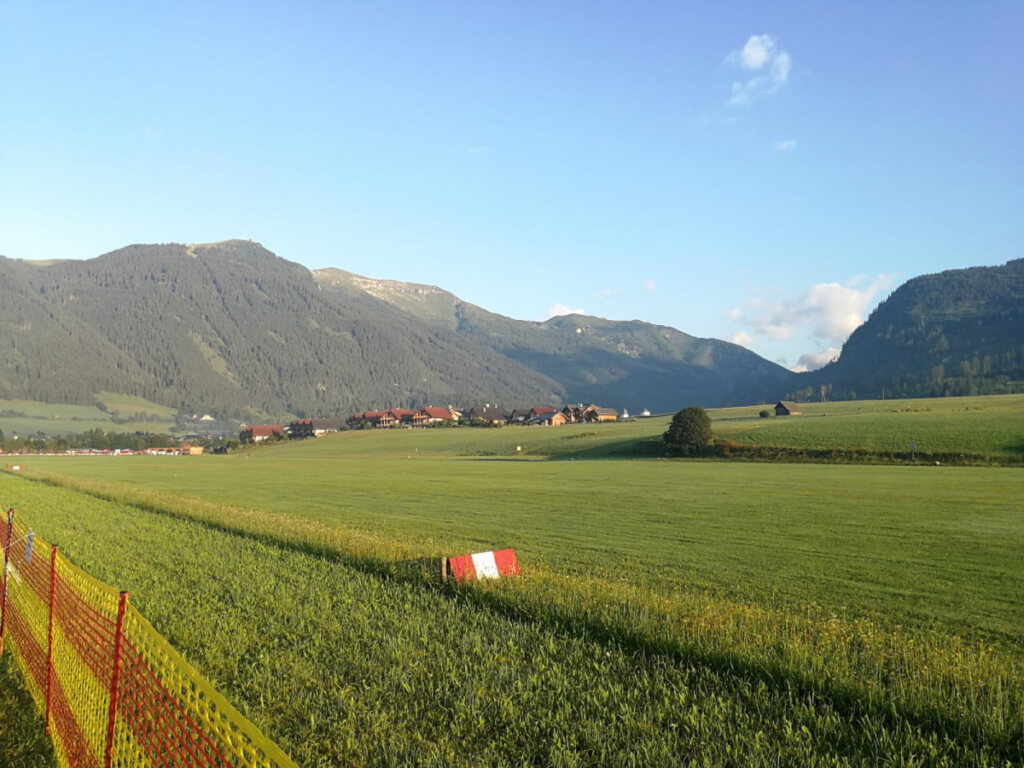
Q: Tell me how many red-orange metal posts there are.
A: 3